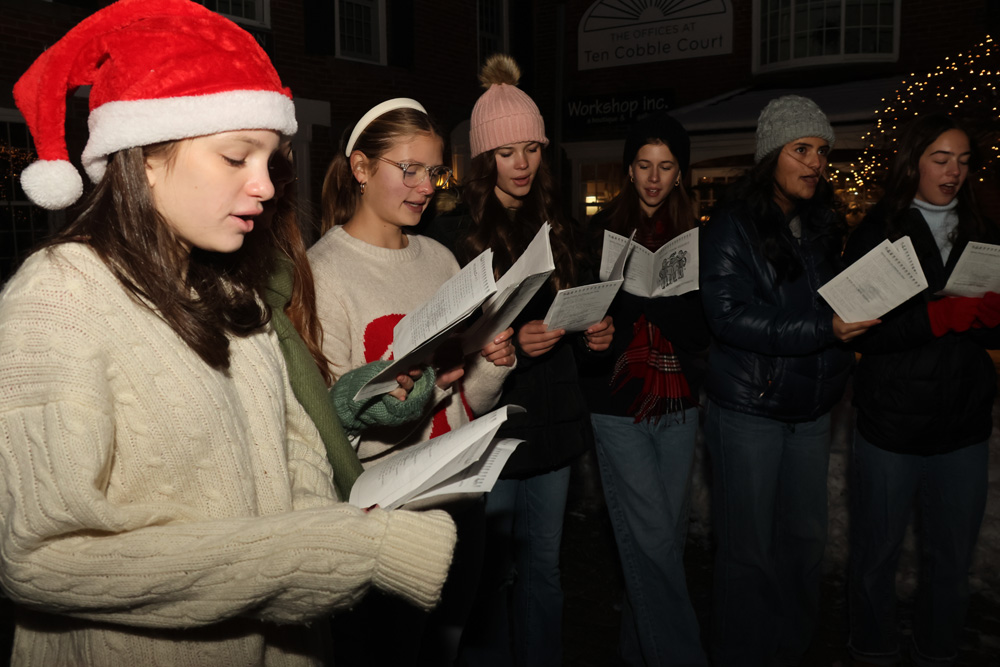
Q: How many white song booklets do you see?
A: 7